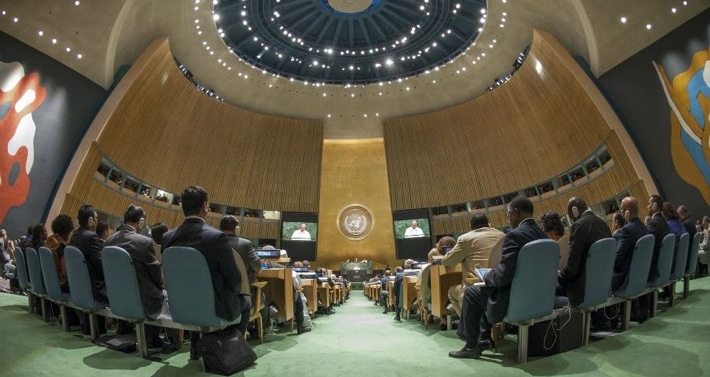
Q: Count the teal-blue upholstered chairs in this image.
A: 12